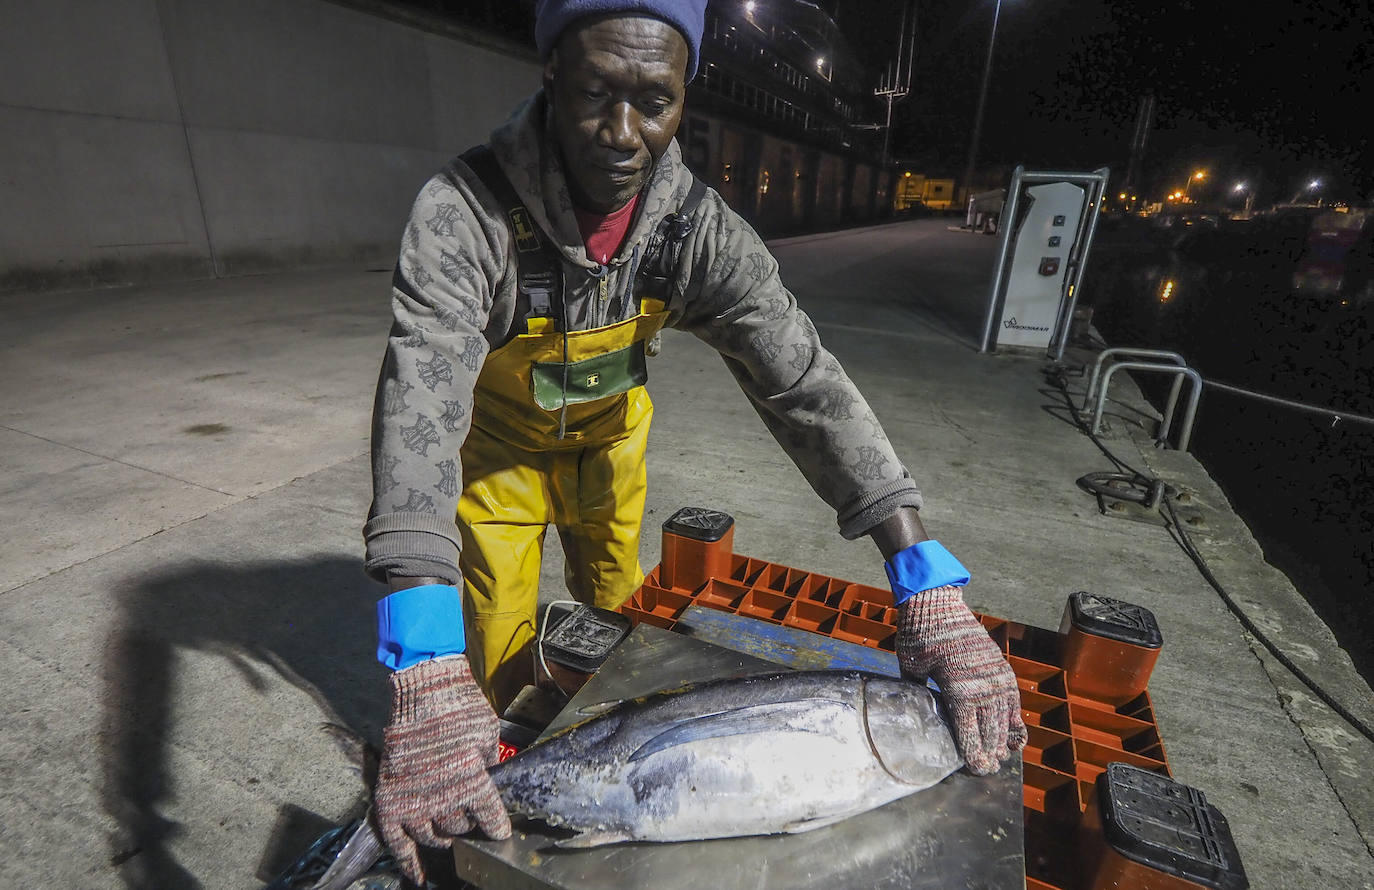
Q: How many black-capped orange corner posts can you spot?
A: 4